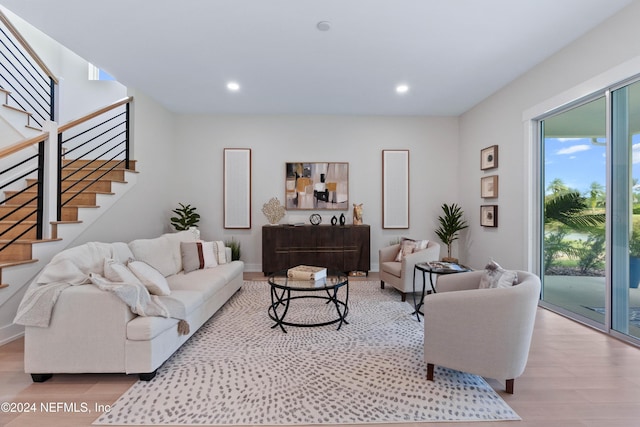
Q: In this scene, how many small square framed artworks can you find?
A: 3